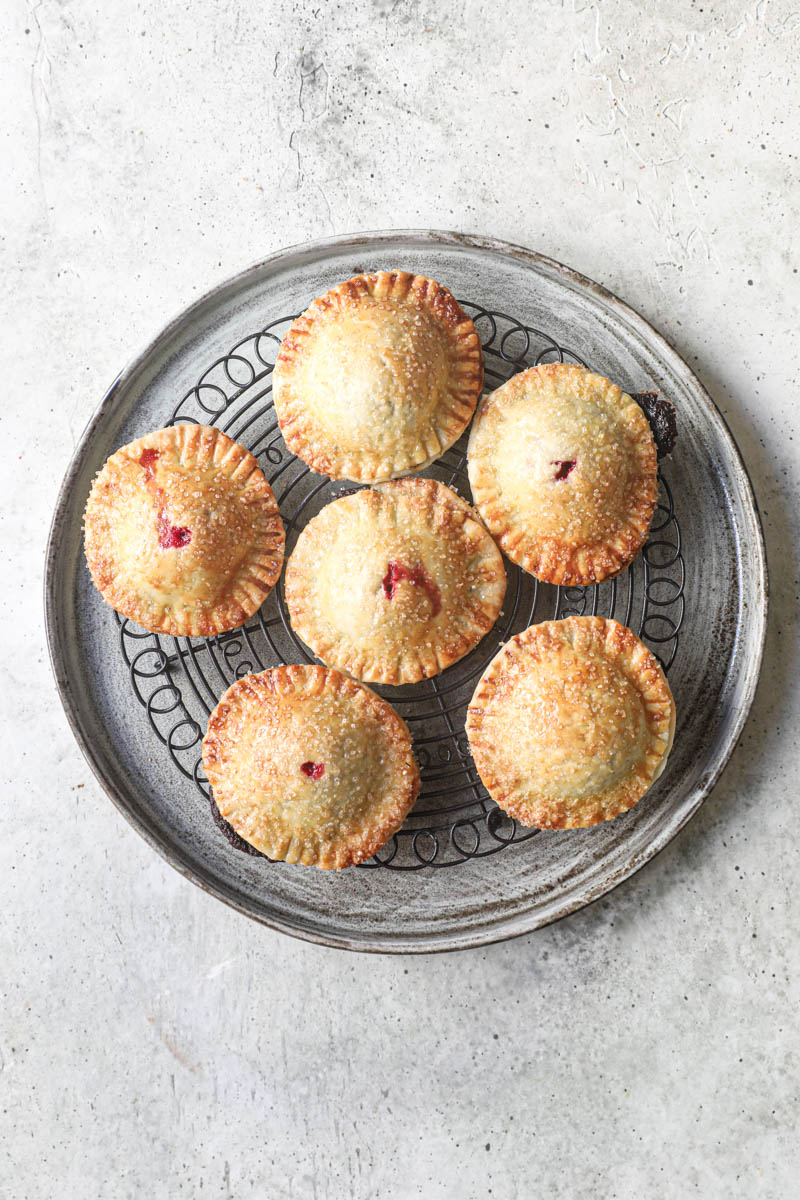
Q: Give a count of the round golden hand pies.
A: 6